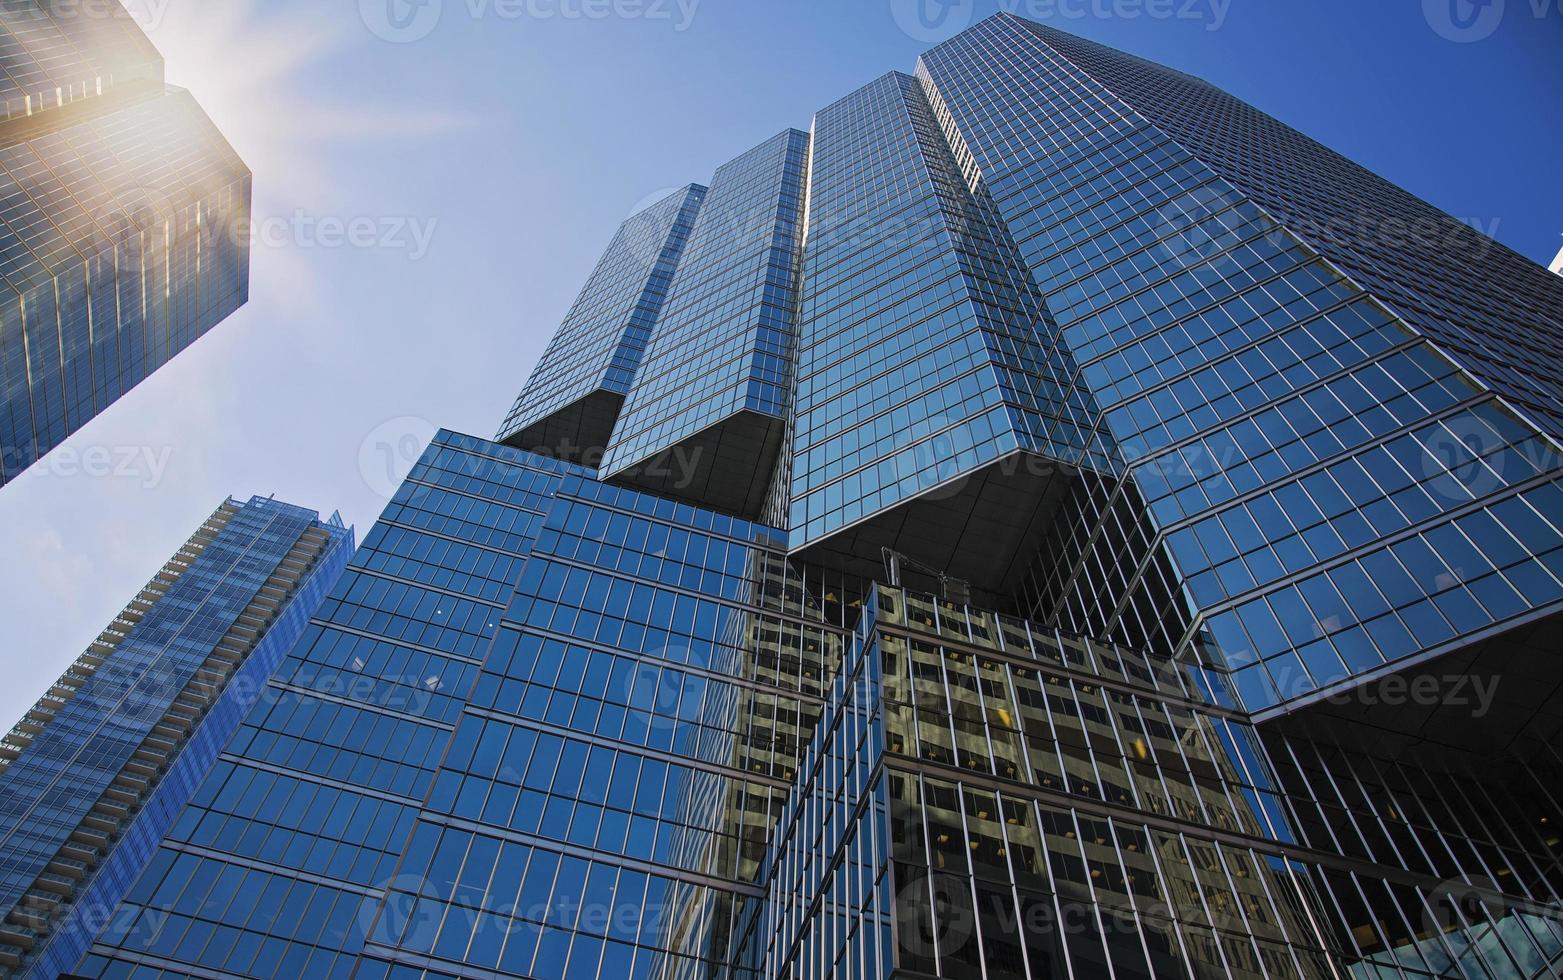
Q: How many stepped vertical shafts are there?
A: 4